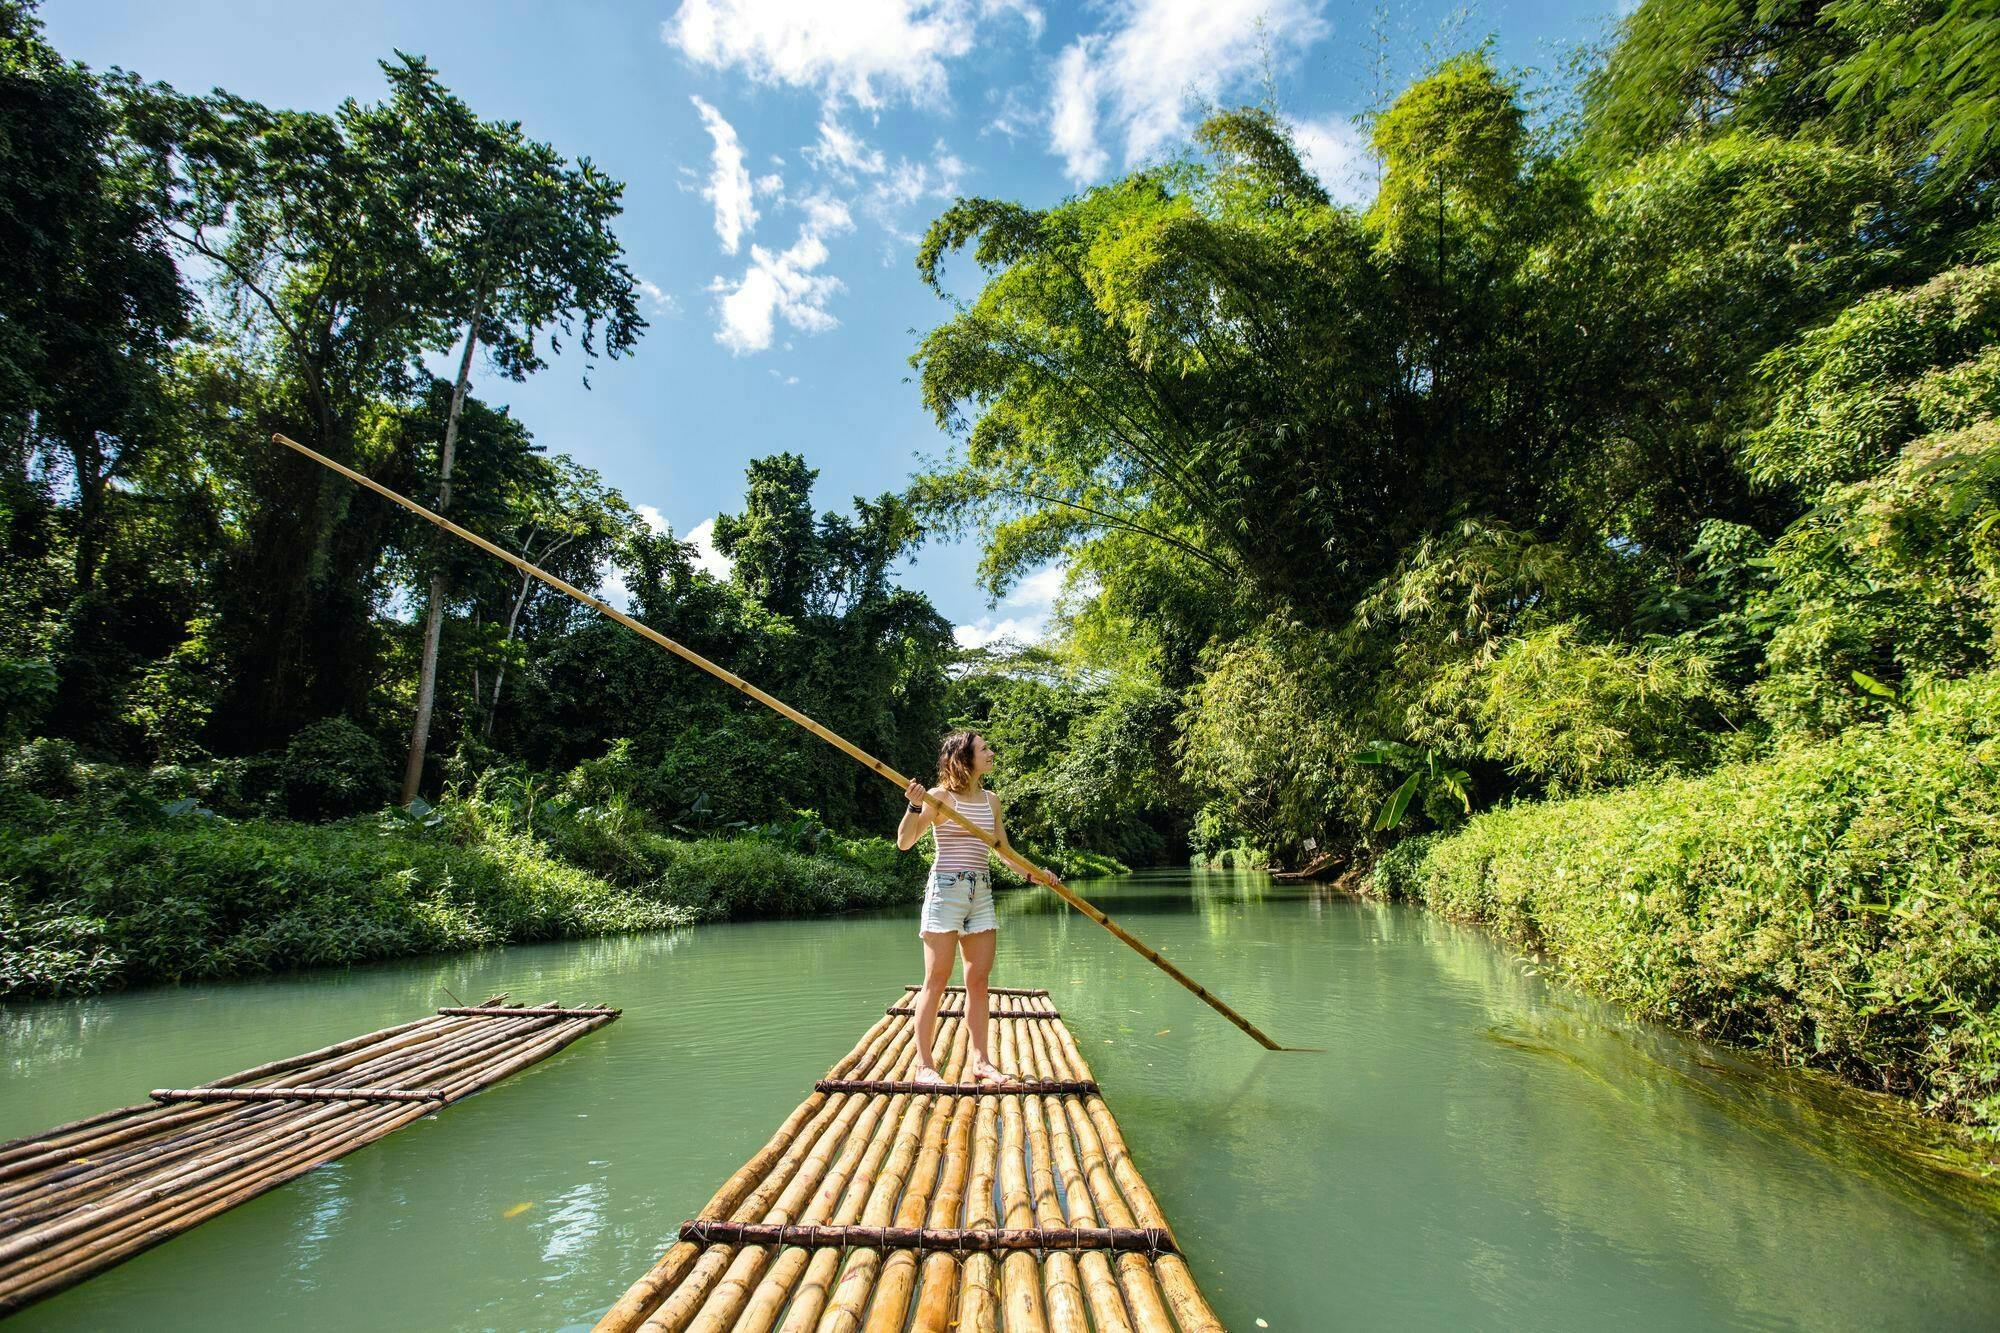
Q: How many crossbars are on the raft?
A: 4